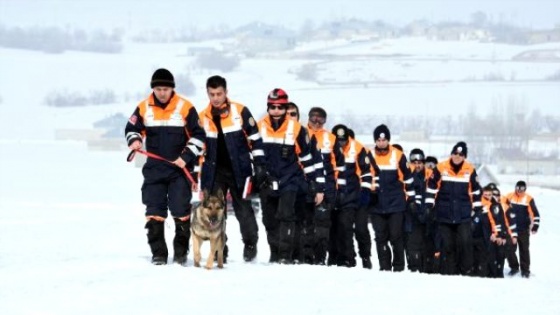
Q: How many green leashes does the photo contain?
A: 0